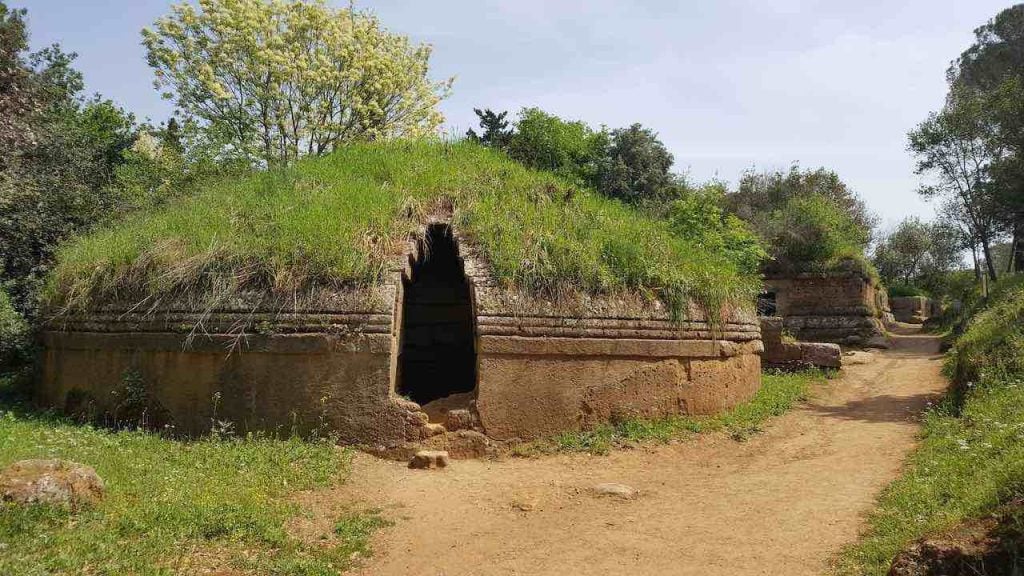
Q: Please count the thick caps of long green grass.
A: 1